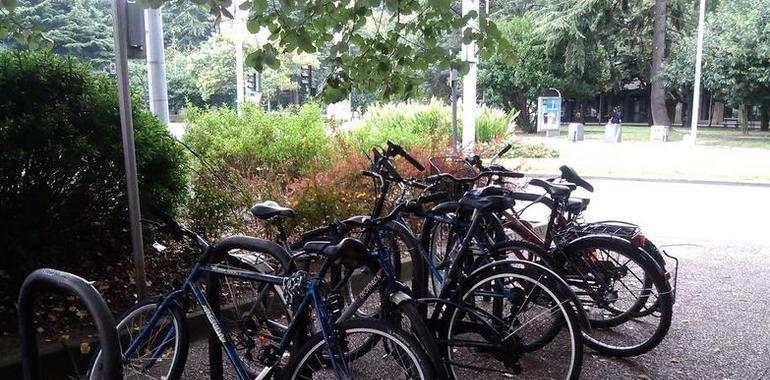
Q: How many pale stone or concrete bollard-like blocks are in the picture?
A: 3